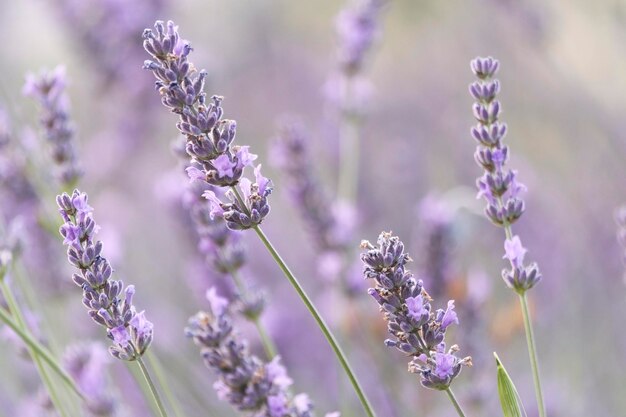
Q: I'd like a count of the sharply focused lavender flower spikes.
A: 4